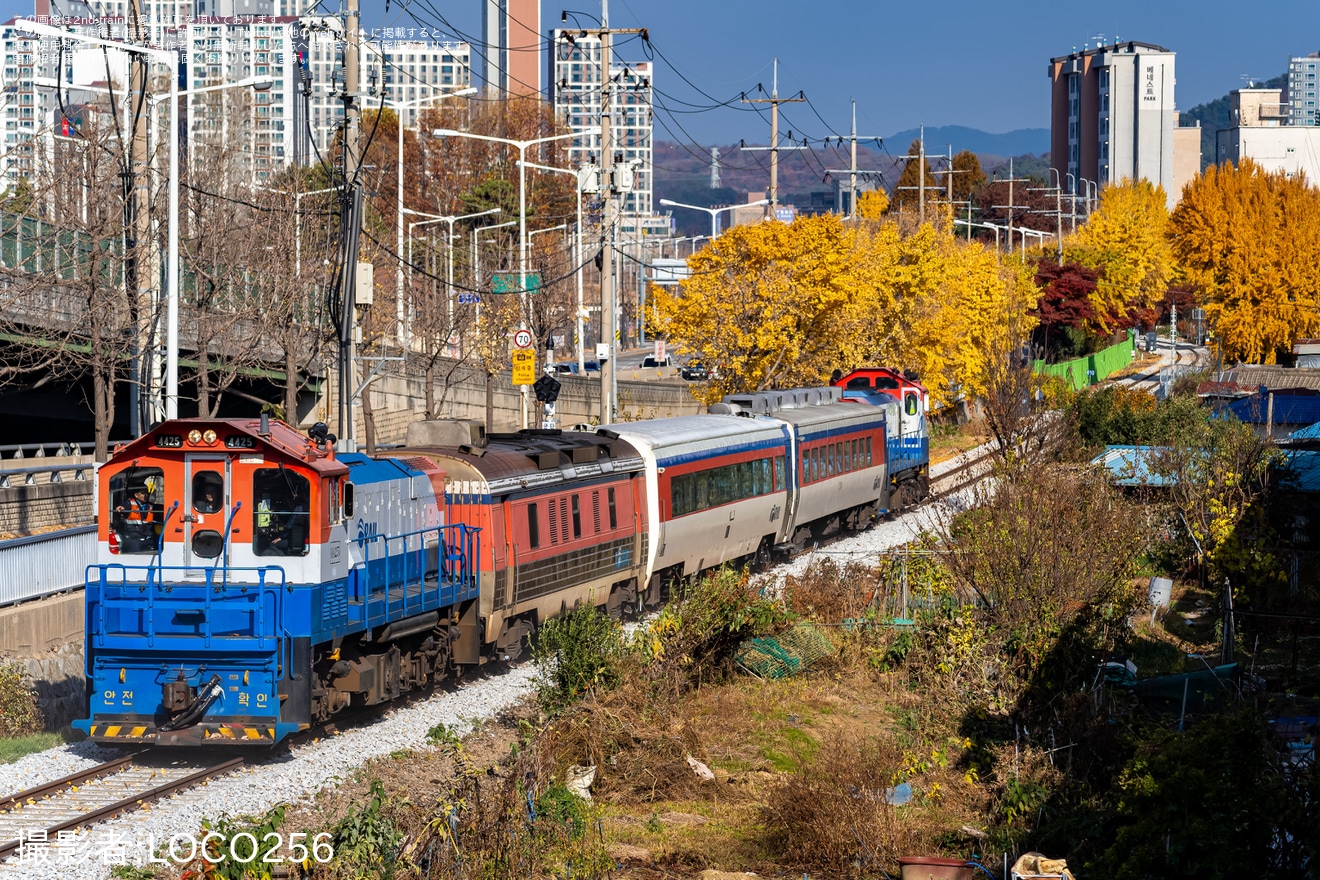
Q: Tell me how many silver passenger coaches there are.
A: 2